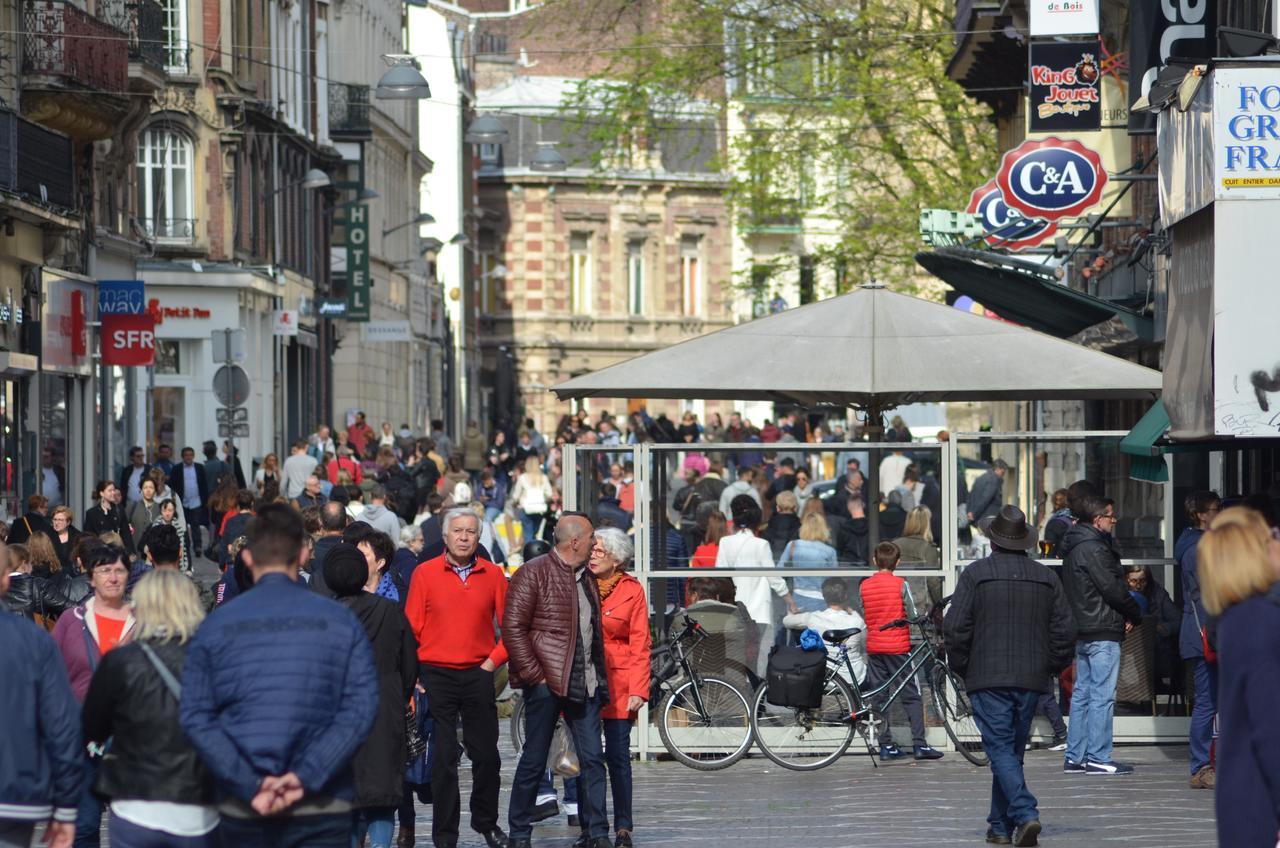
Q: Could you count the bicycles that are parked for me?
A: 2